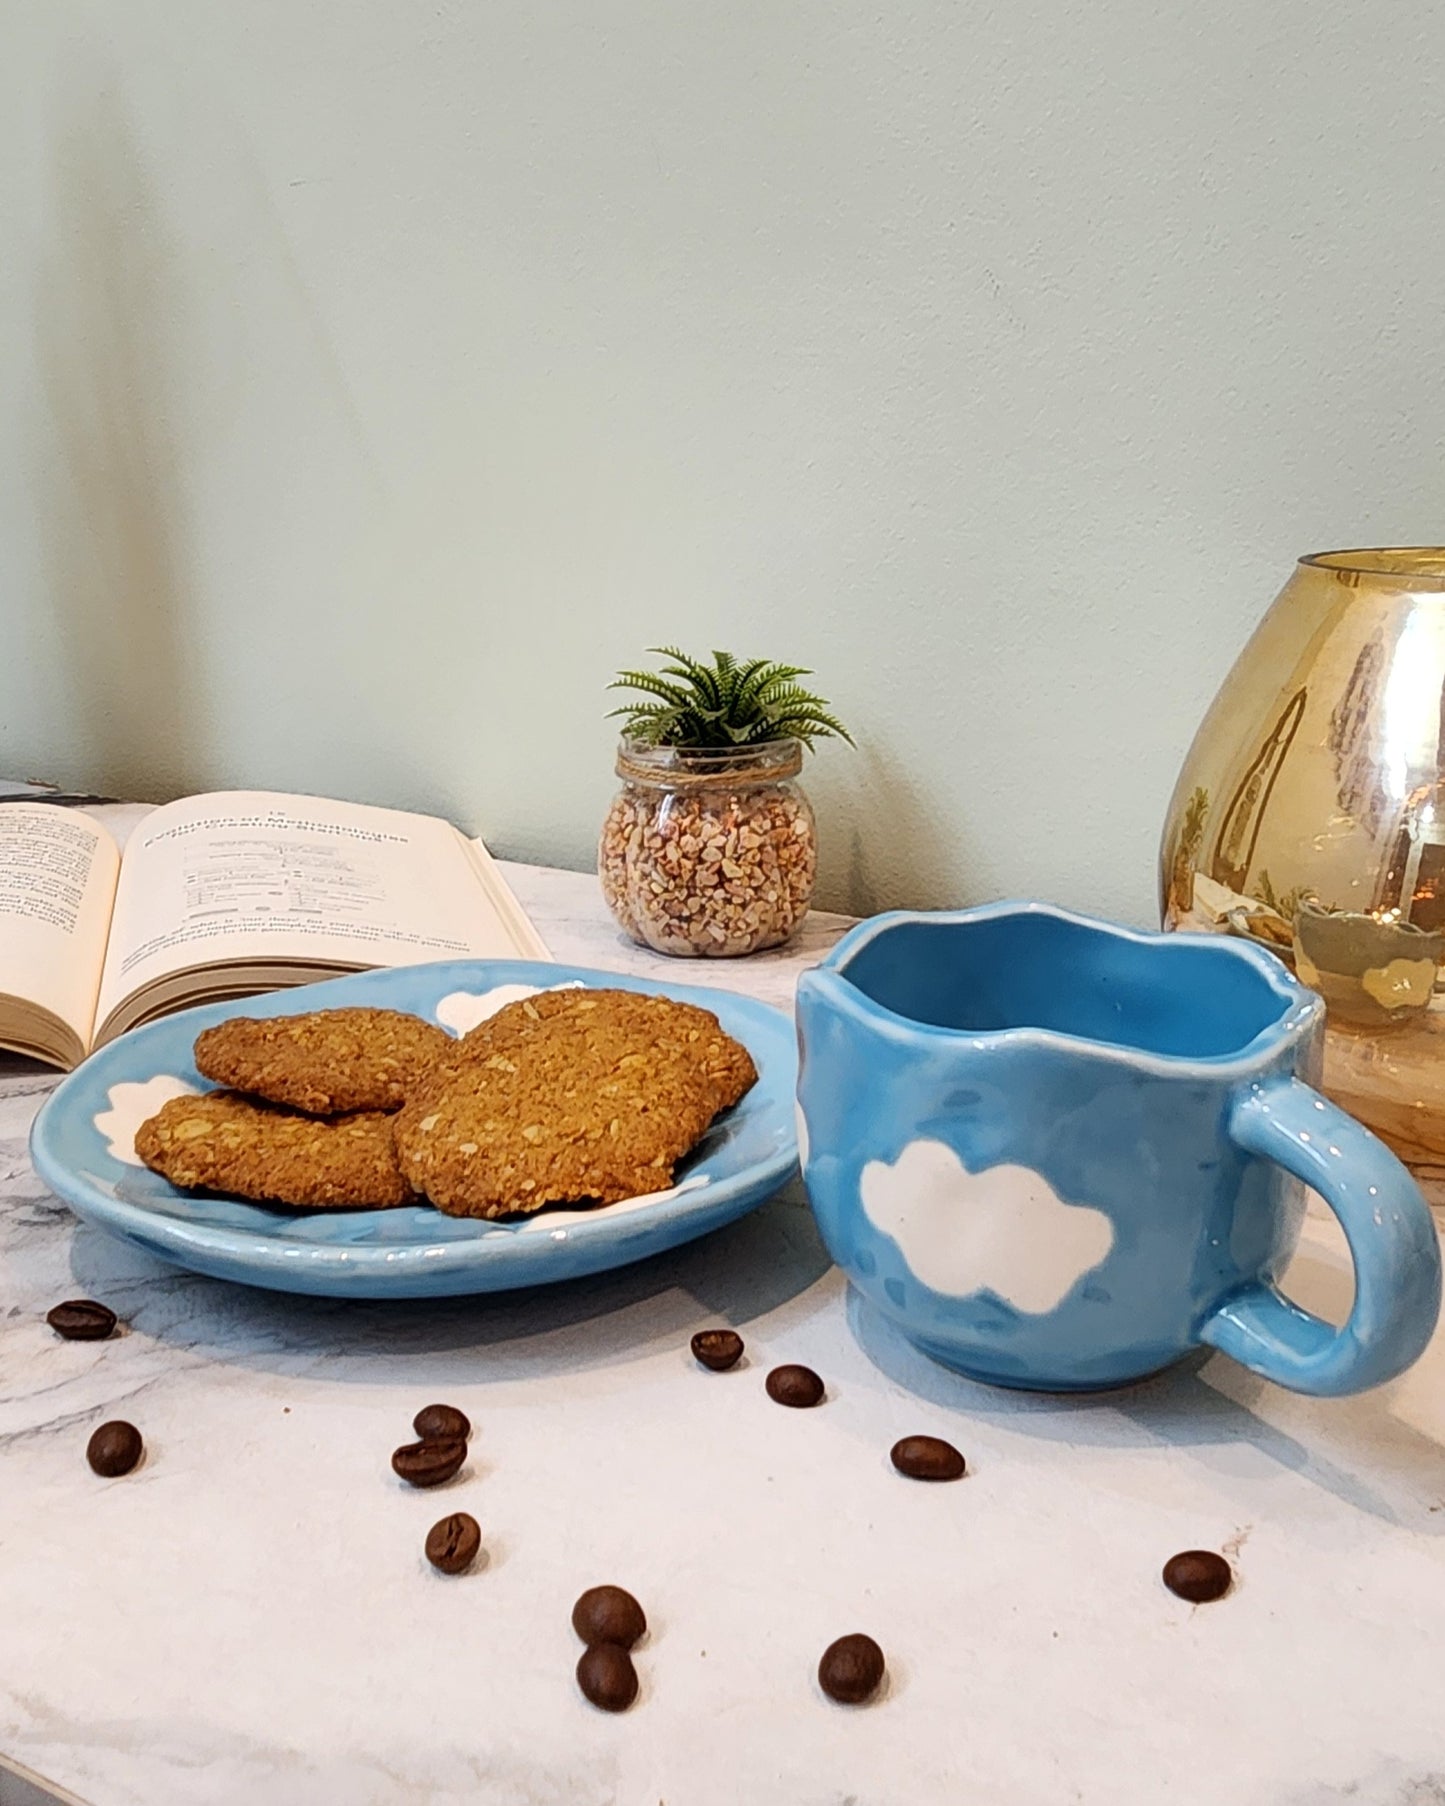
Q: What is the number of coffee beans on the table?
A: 12